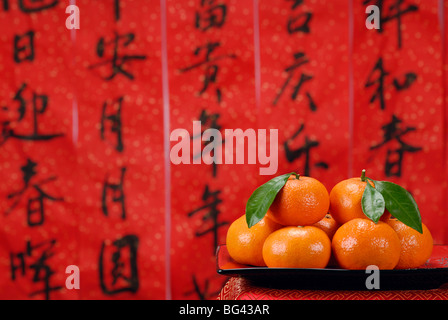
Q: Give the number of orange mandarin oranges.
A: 7